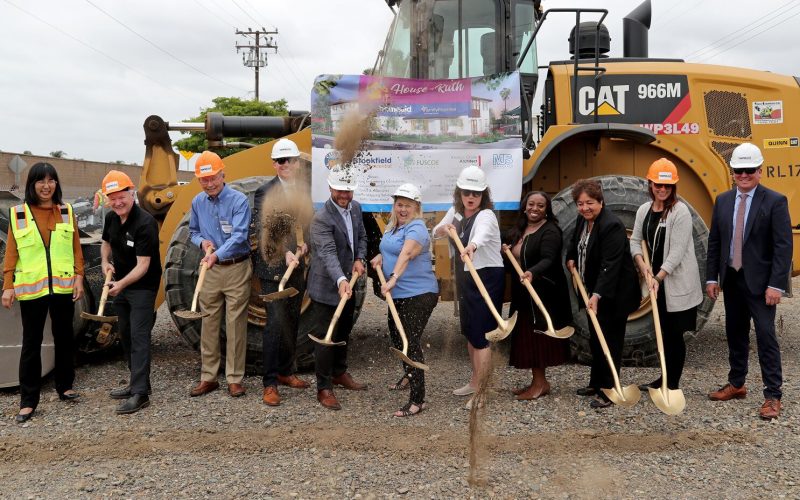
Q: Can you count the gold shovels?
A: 9